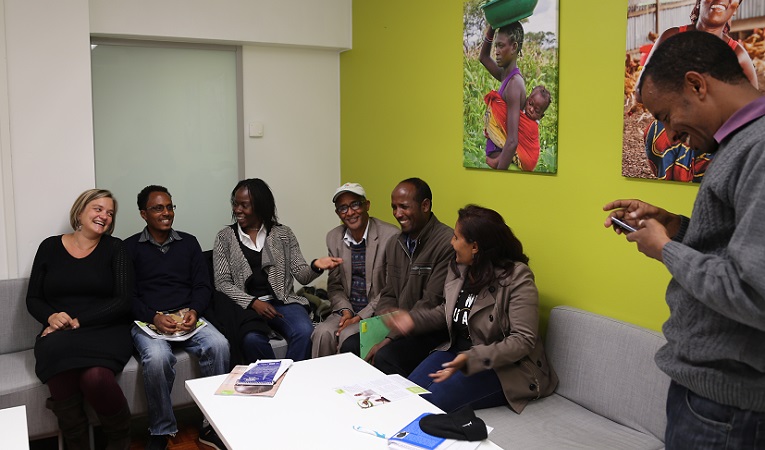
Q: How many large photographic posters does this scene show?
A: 2